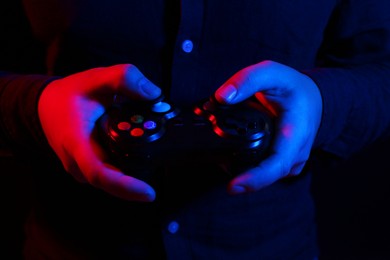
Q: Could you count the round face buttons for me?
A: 4